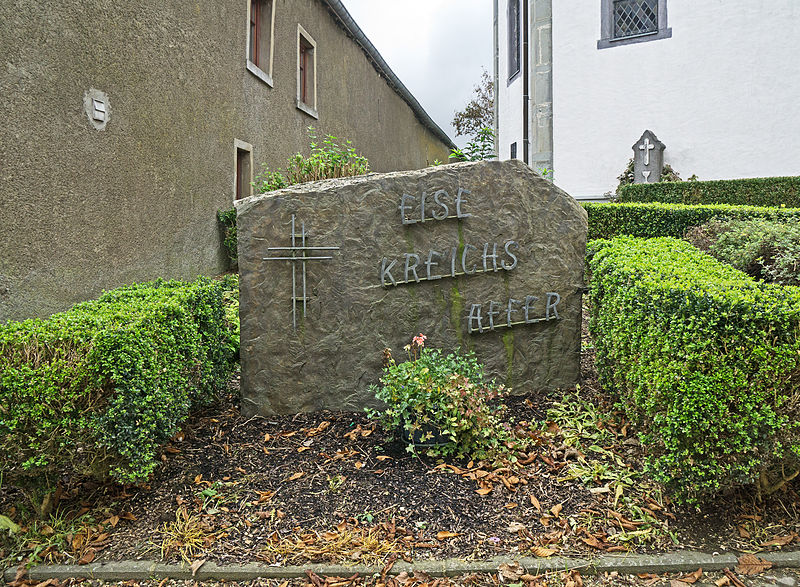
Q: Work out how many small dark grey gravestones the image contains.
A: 1